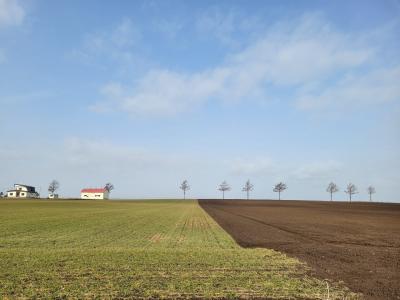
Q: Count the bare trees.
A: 9